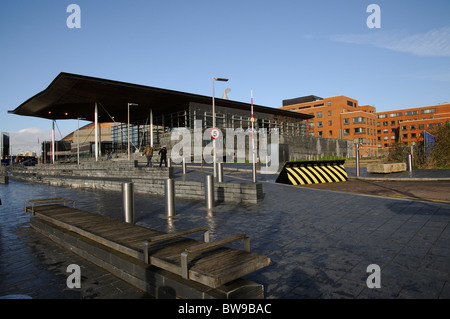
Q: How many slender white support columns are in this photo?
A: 3